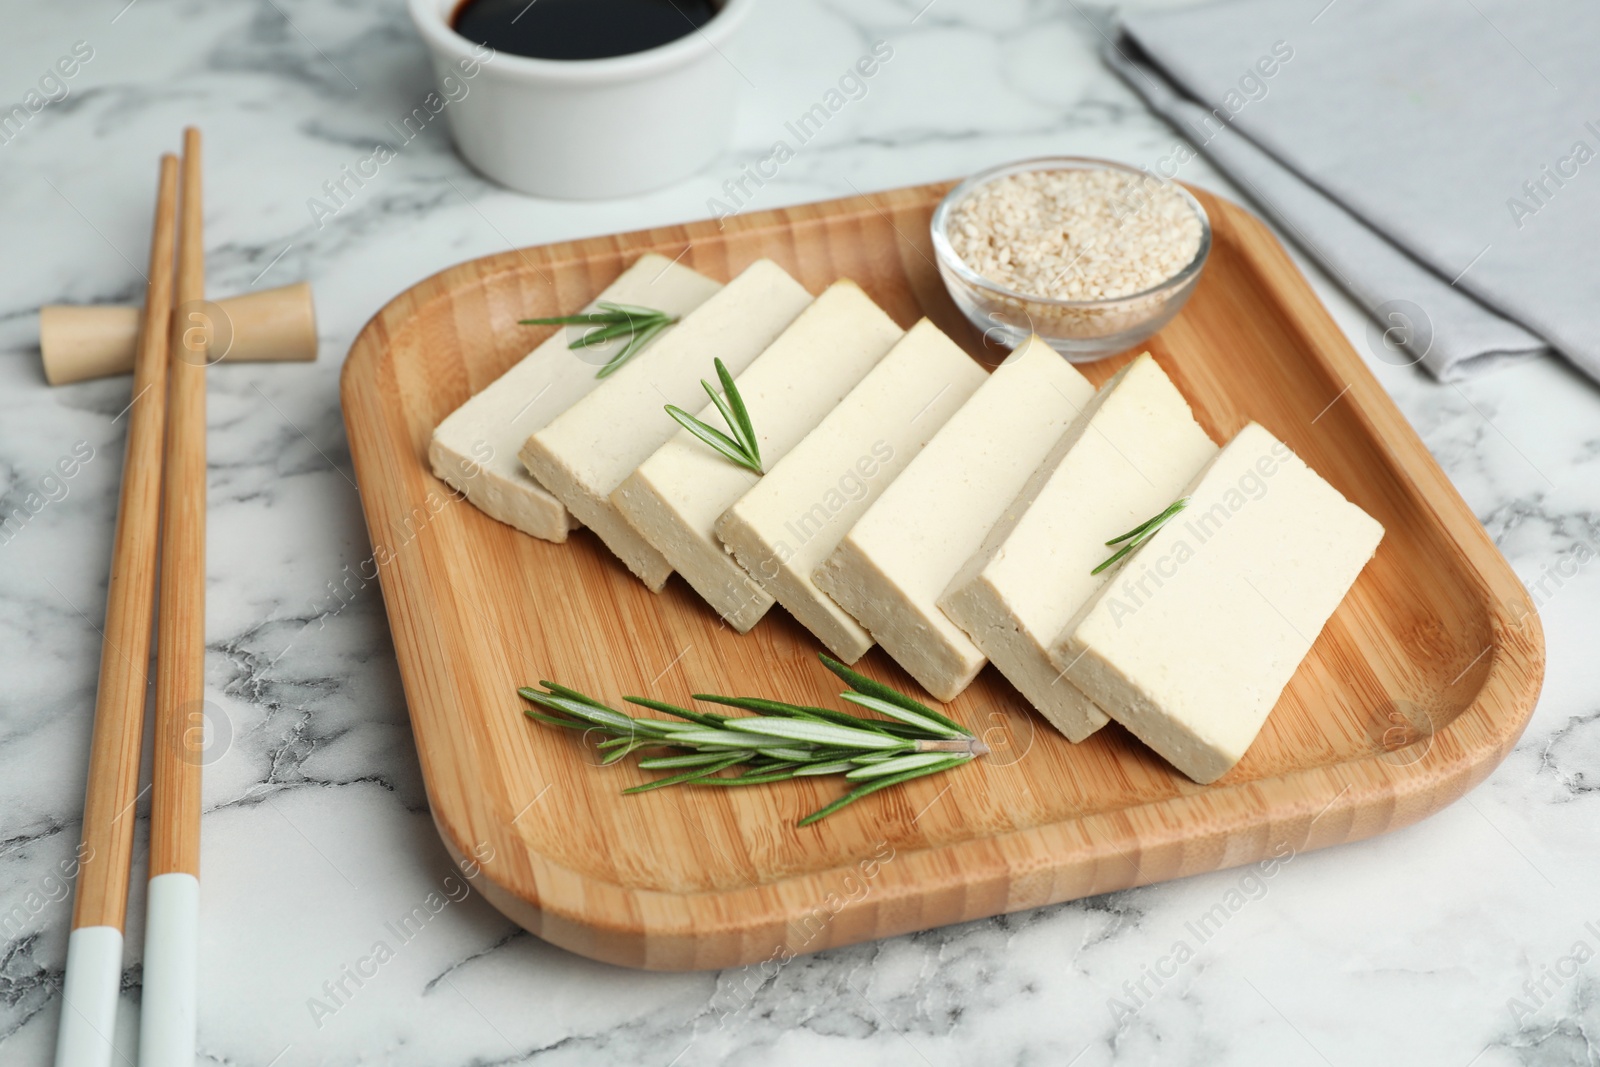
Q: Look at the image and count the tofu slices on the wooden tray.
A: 7